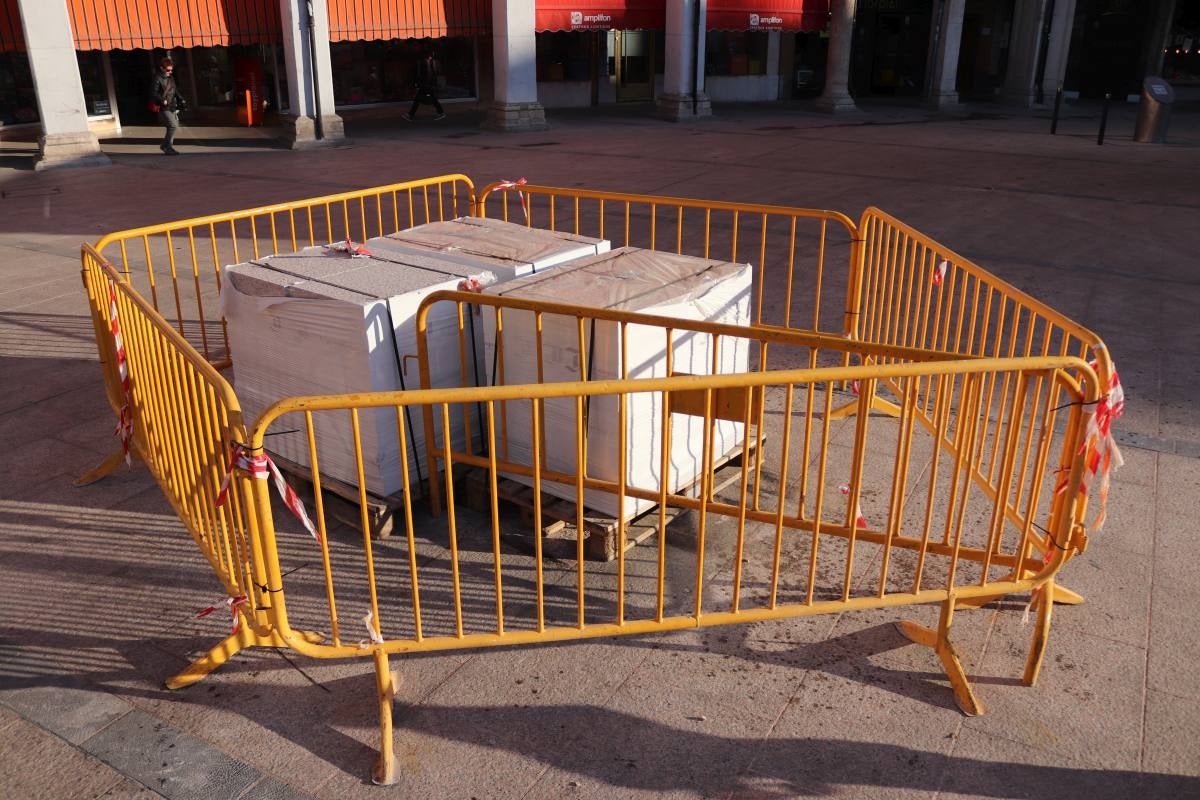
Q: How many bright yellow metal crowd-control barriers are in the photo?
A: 6